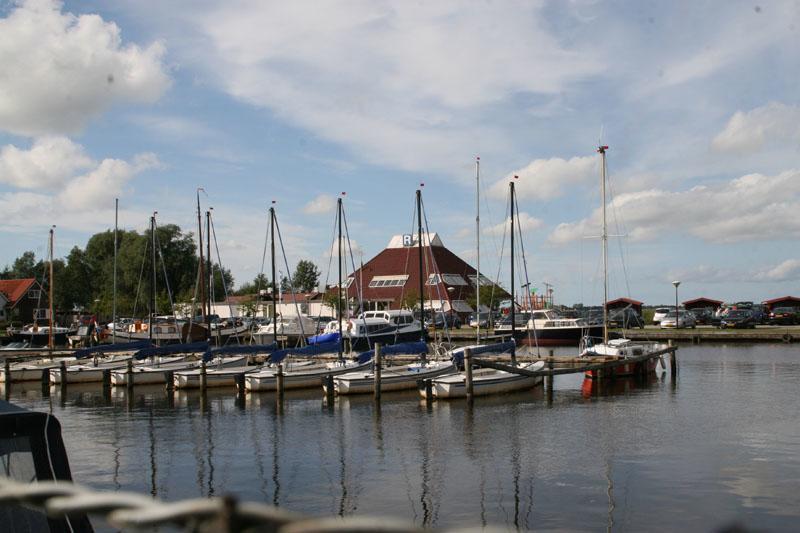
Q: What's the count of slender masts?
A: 11